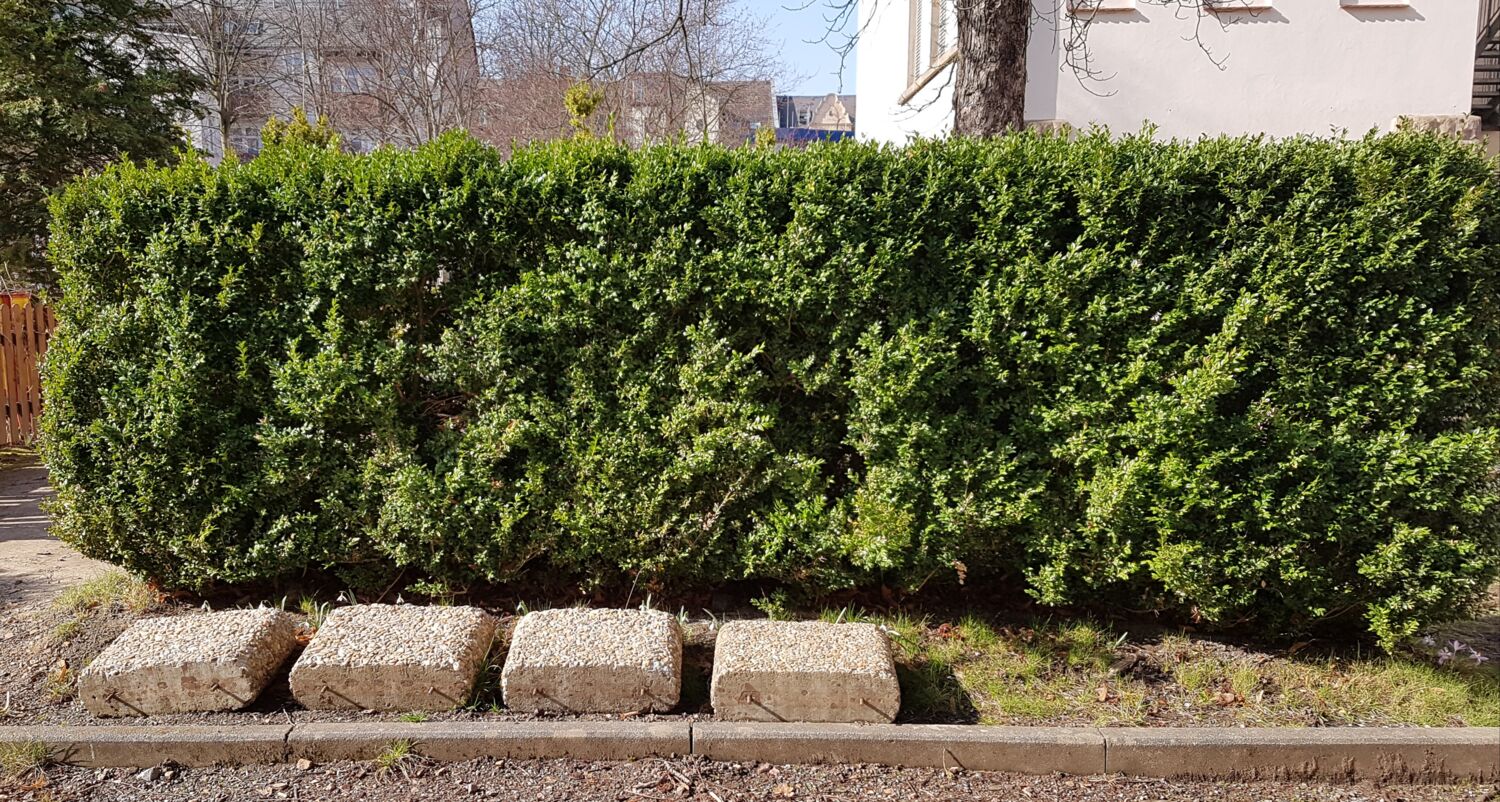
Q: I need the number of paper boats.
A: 0